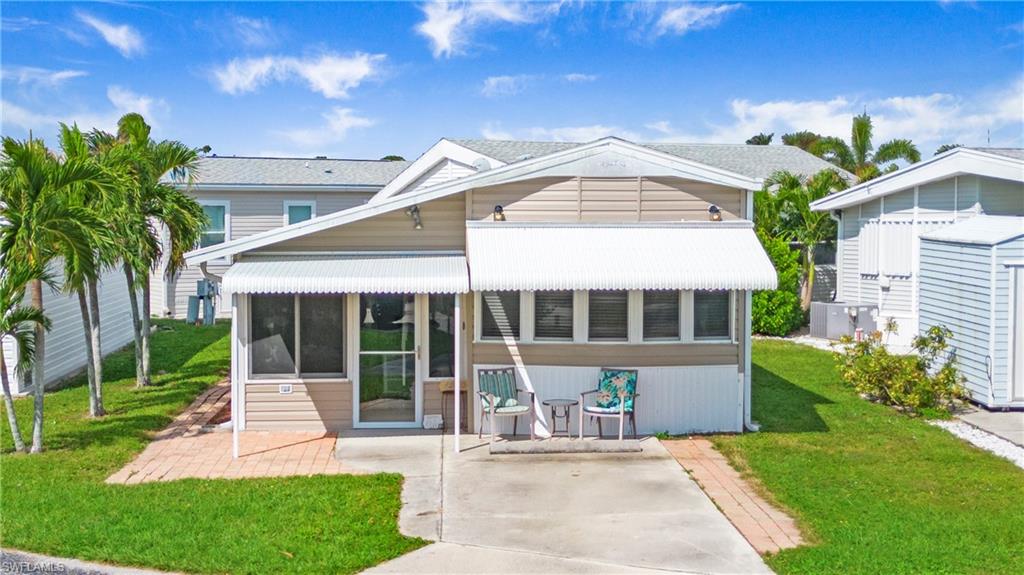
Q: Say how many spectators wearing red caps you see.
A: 0